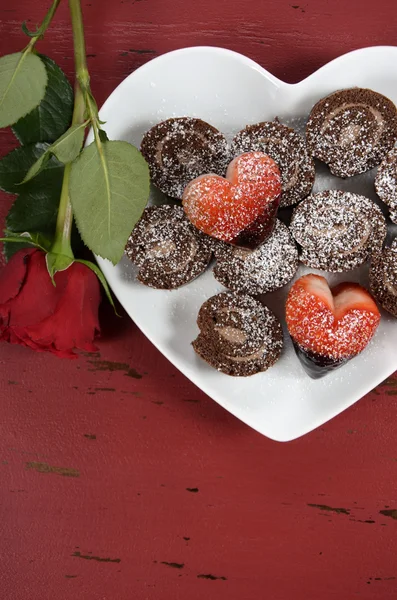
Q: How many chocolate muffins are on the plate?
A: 9